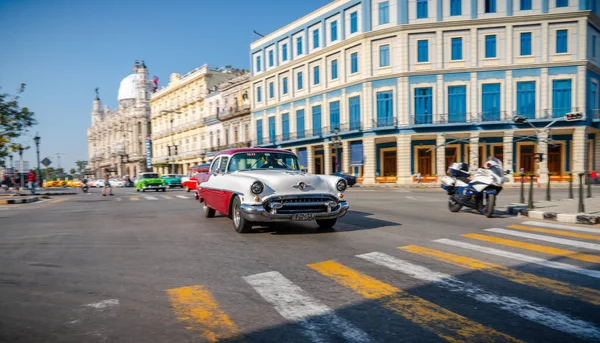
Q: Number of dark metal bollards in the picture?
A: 6